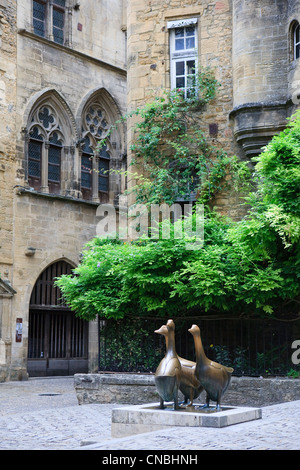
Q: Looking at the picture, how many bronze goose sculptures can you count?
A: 3